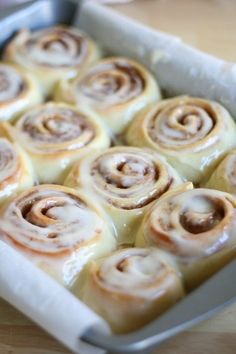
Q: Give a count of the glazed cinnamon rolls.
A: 11